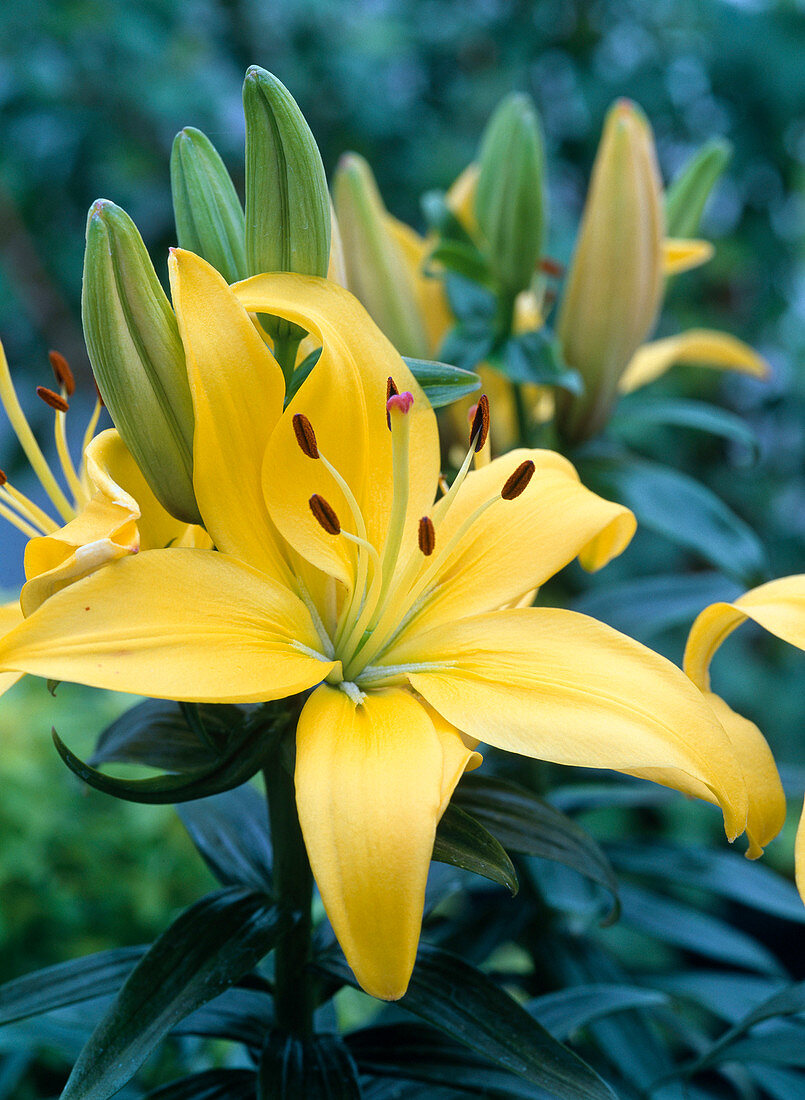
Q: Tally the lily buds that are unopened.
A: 7